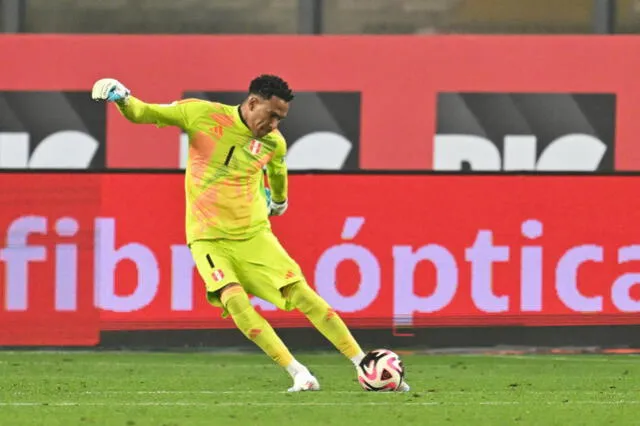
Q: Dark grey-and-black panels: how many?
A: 3